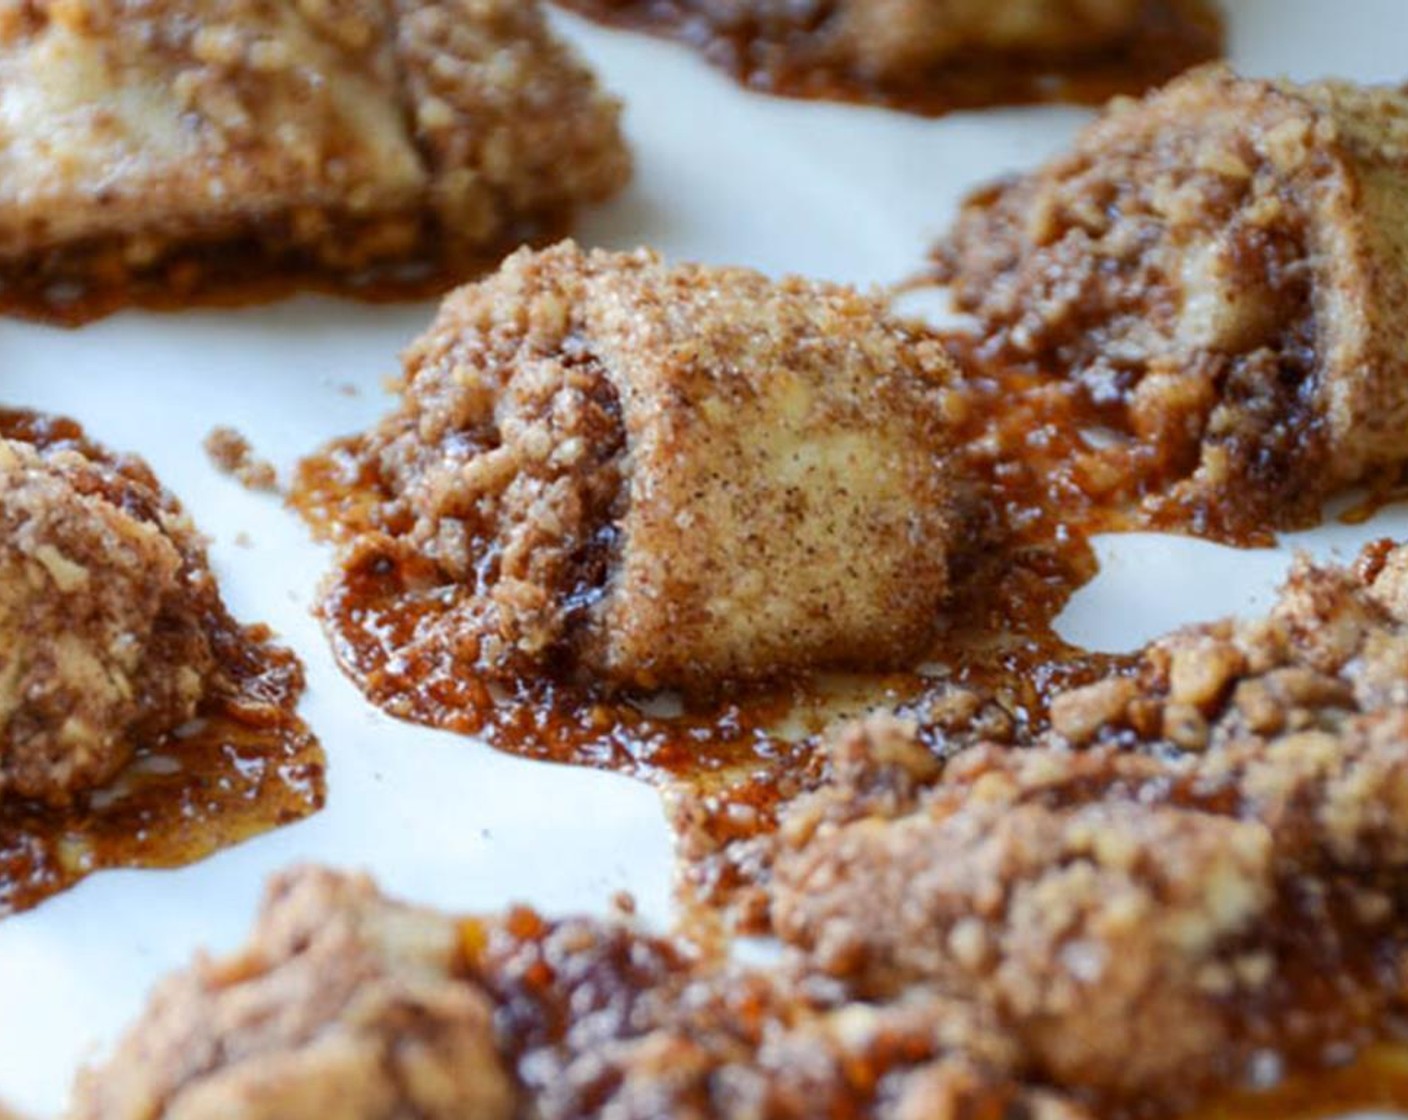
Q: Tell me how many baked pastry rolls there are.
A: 7